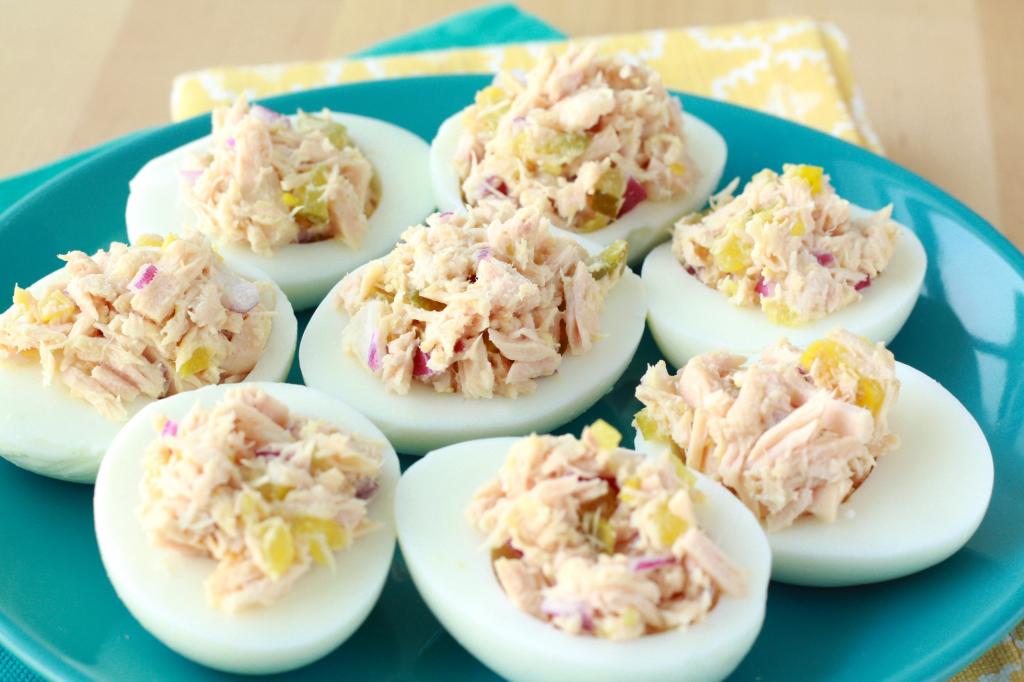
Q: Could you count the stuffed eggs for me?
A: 8